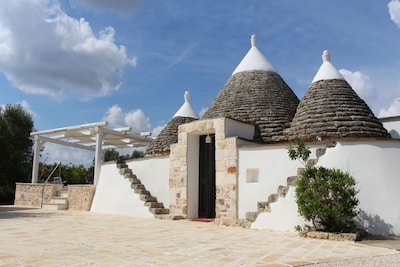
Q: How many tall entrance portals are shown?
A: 1